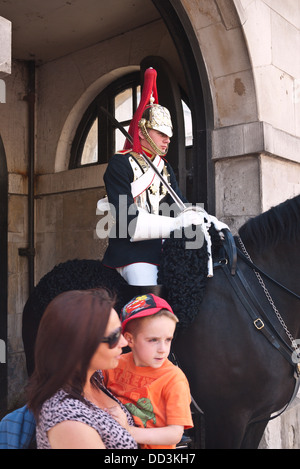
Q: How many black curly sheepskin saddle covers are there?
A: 1